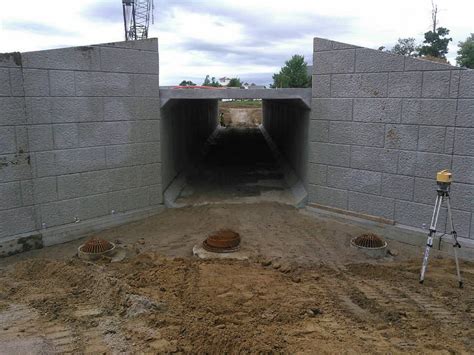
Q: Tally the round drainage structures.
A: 3